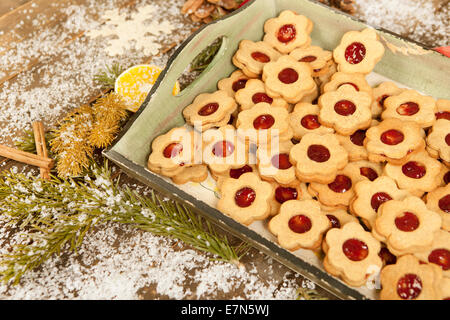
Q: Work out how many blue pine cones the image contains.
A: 0